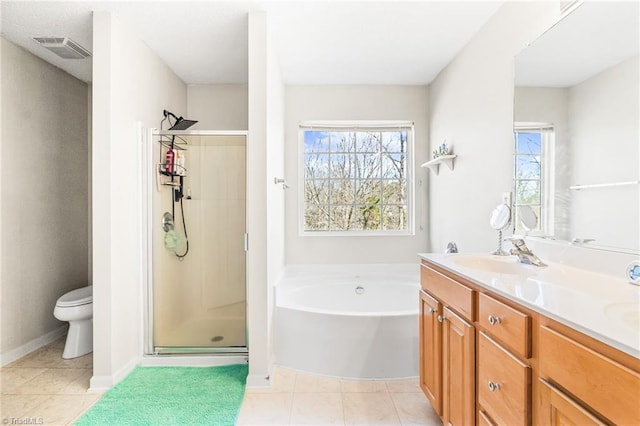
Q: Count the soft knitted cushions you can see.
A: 0